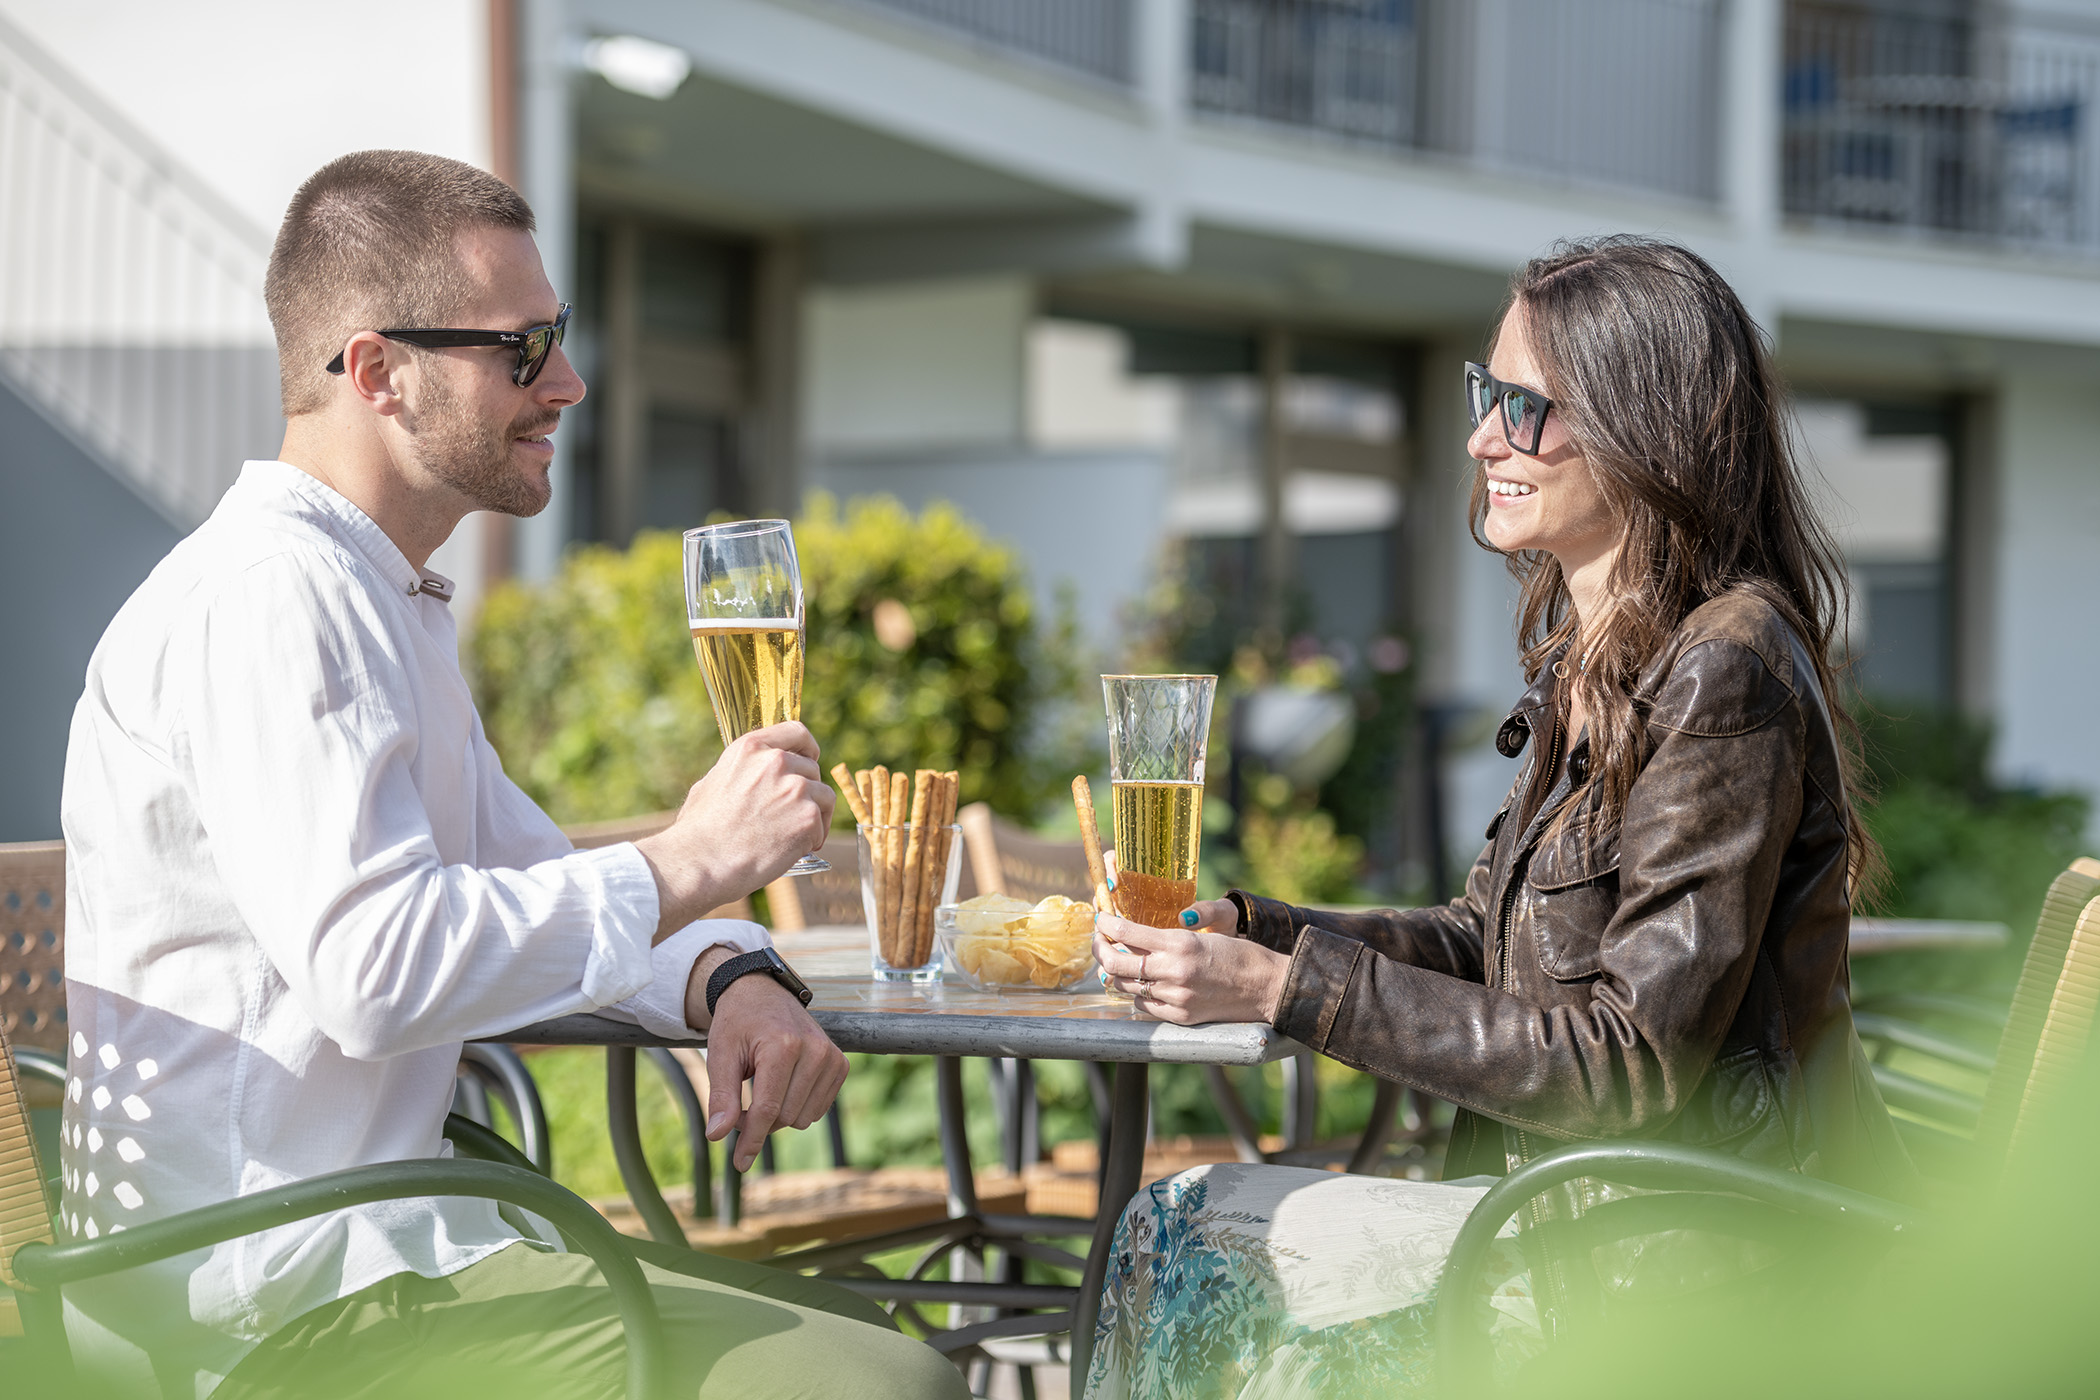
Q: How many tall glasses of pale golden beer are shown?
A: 2